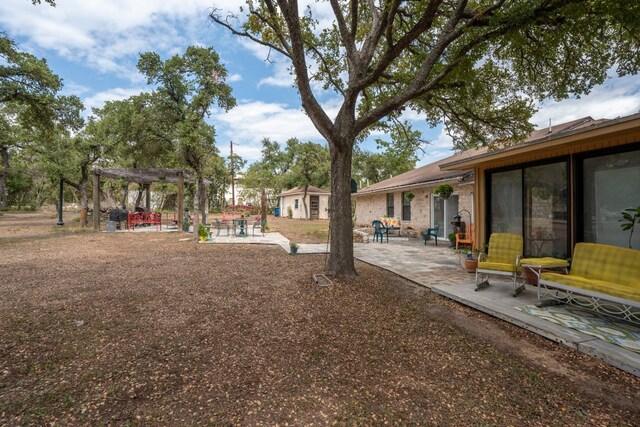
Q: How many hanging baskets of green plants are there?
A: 2